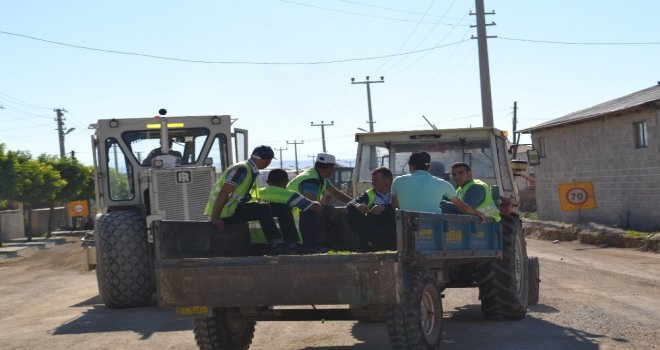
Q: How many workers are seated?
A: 6